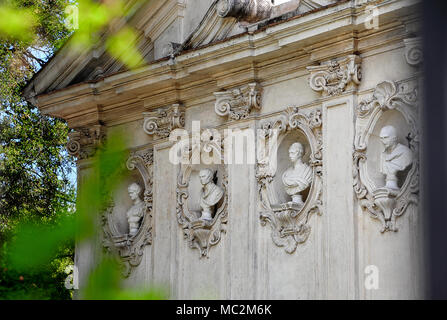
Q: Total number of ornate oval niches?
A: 4